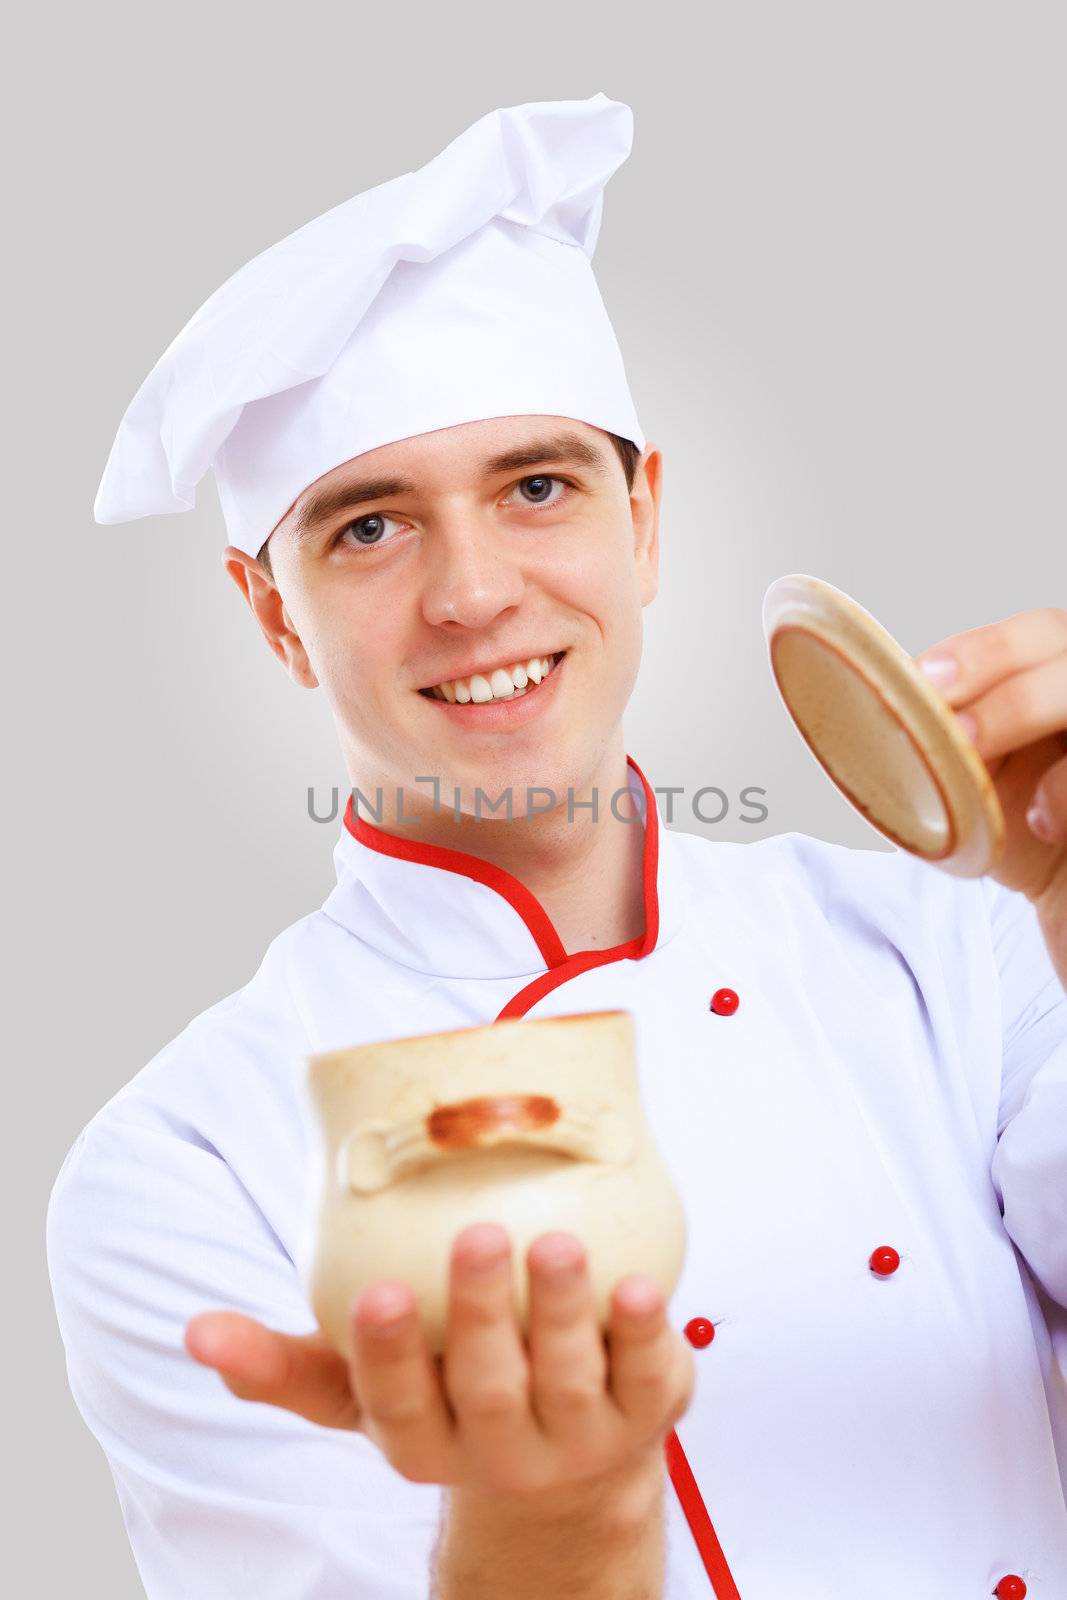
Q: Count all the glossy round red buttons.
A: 4